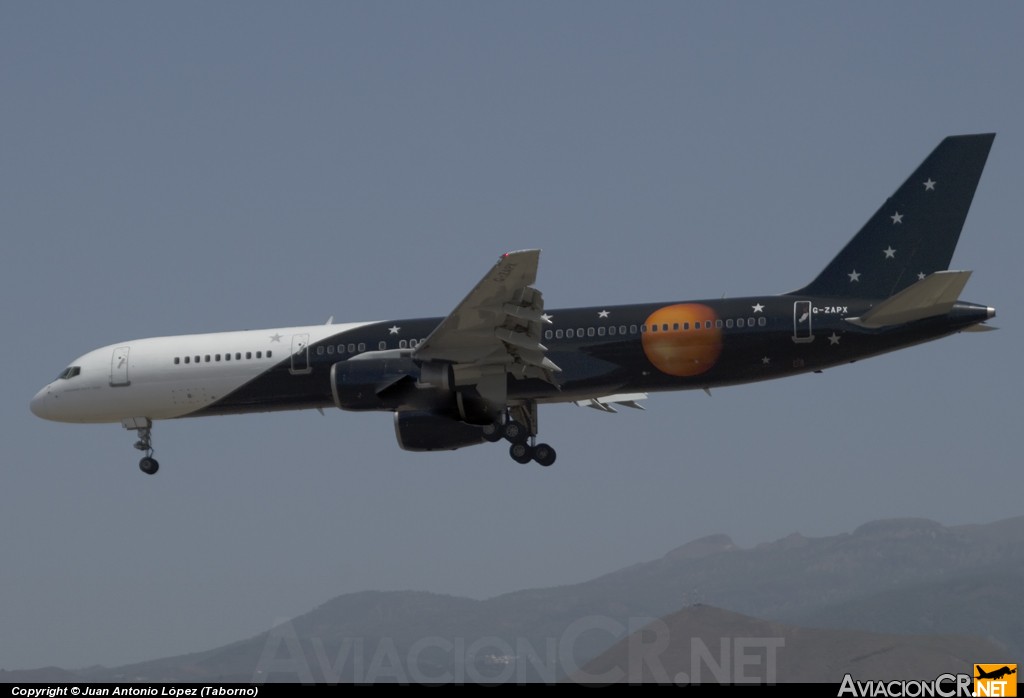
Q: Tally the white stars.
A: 11